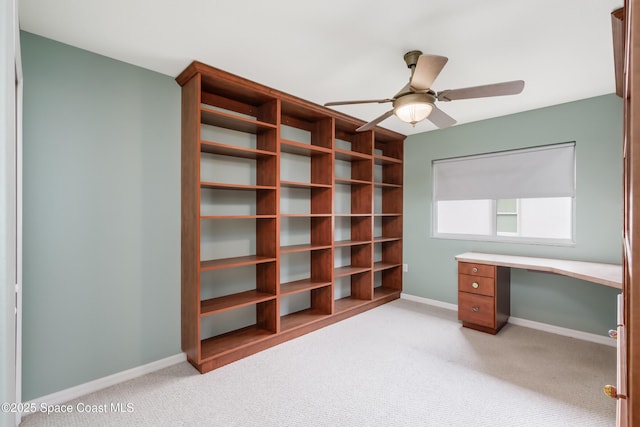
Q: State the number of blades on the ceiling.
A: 5